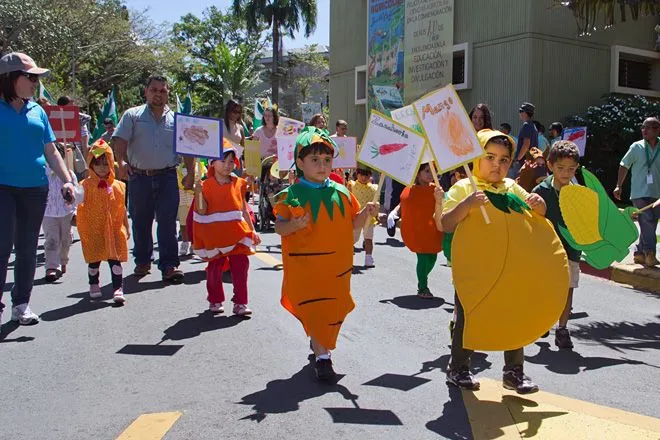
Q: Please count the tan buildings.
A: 1